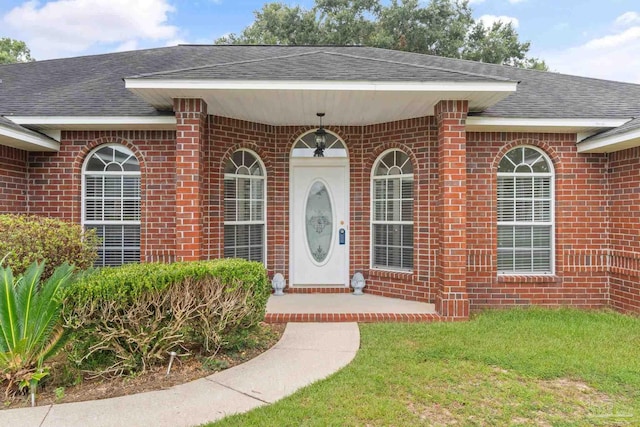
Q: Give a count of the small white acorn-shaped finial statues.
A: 2